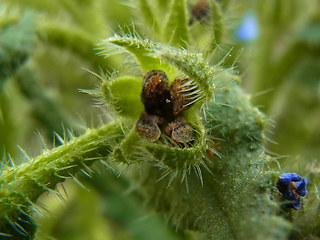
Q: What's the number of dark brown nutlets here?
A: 4